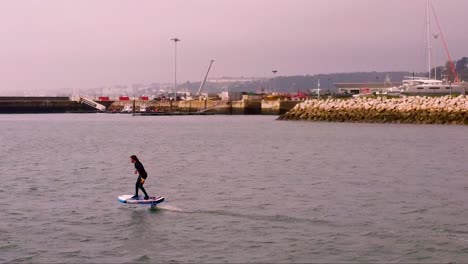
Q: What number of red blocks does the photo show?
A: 3